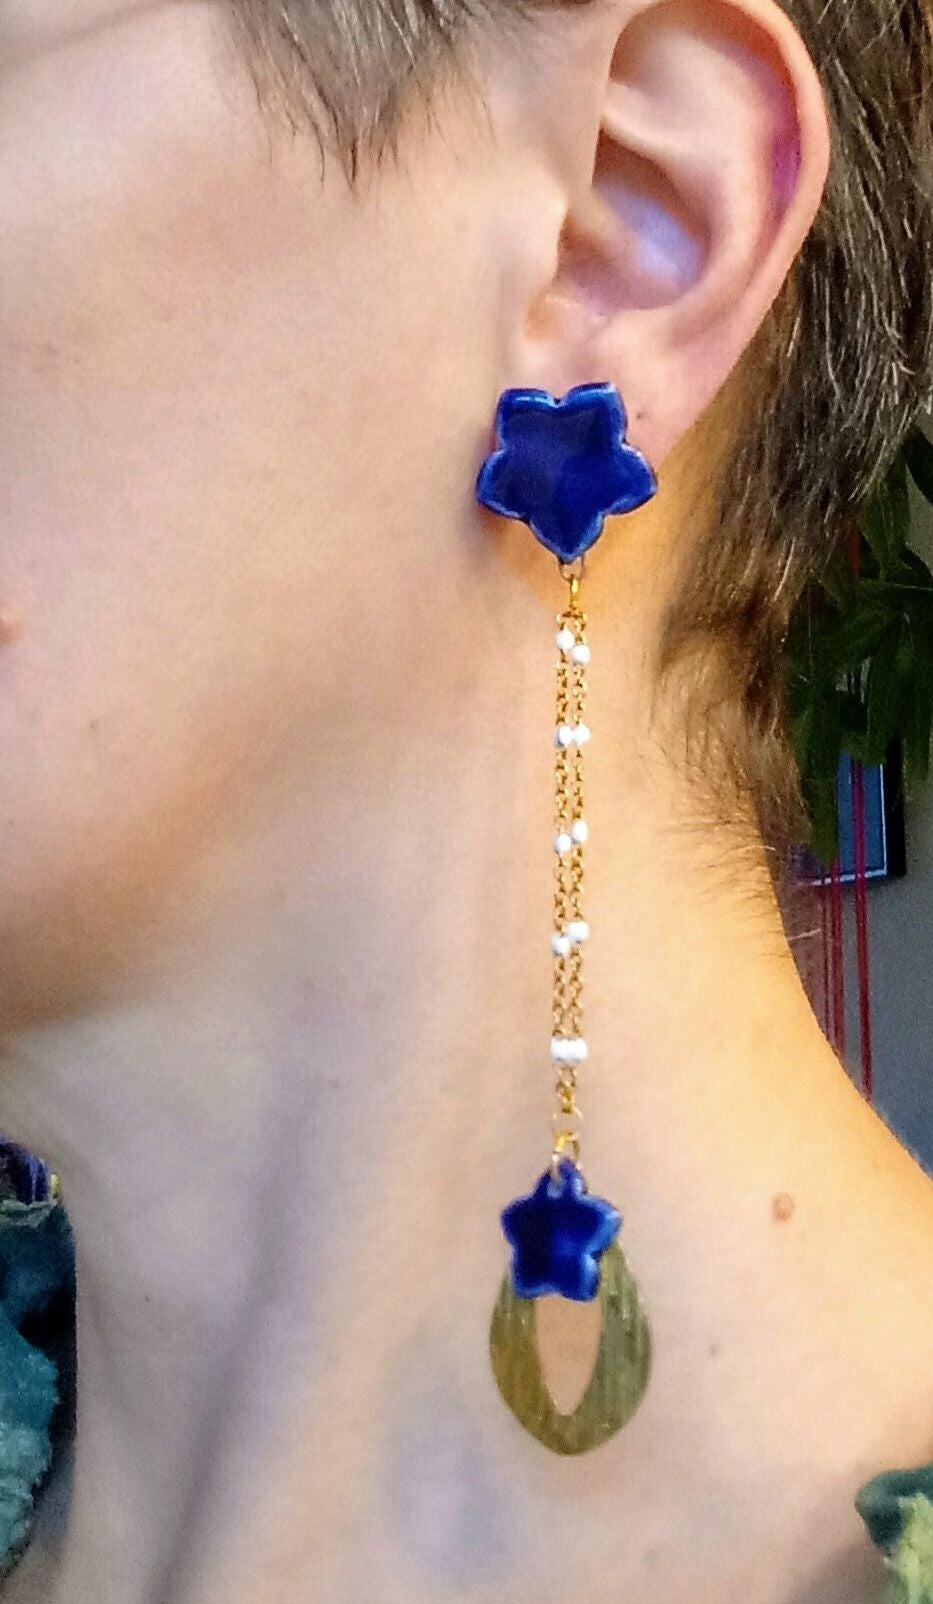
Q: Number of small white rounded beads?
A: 10